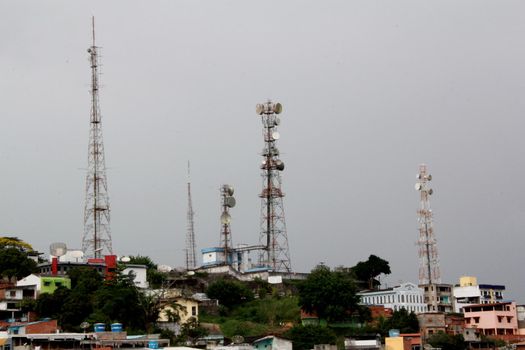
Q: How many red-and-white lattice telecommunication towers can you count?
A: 5